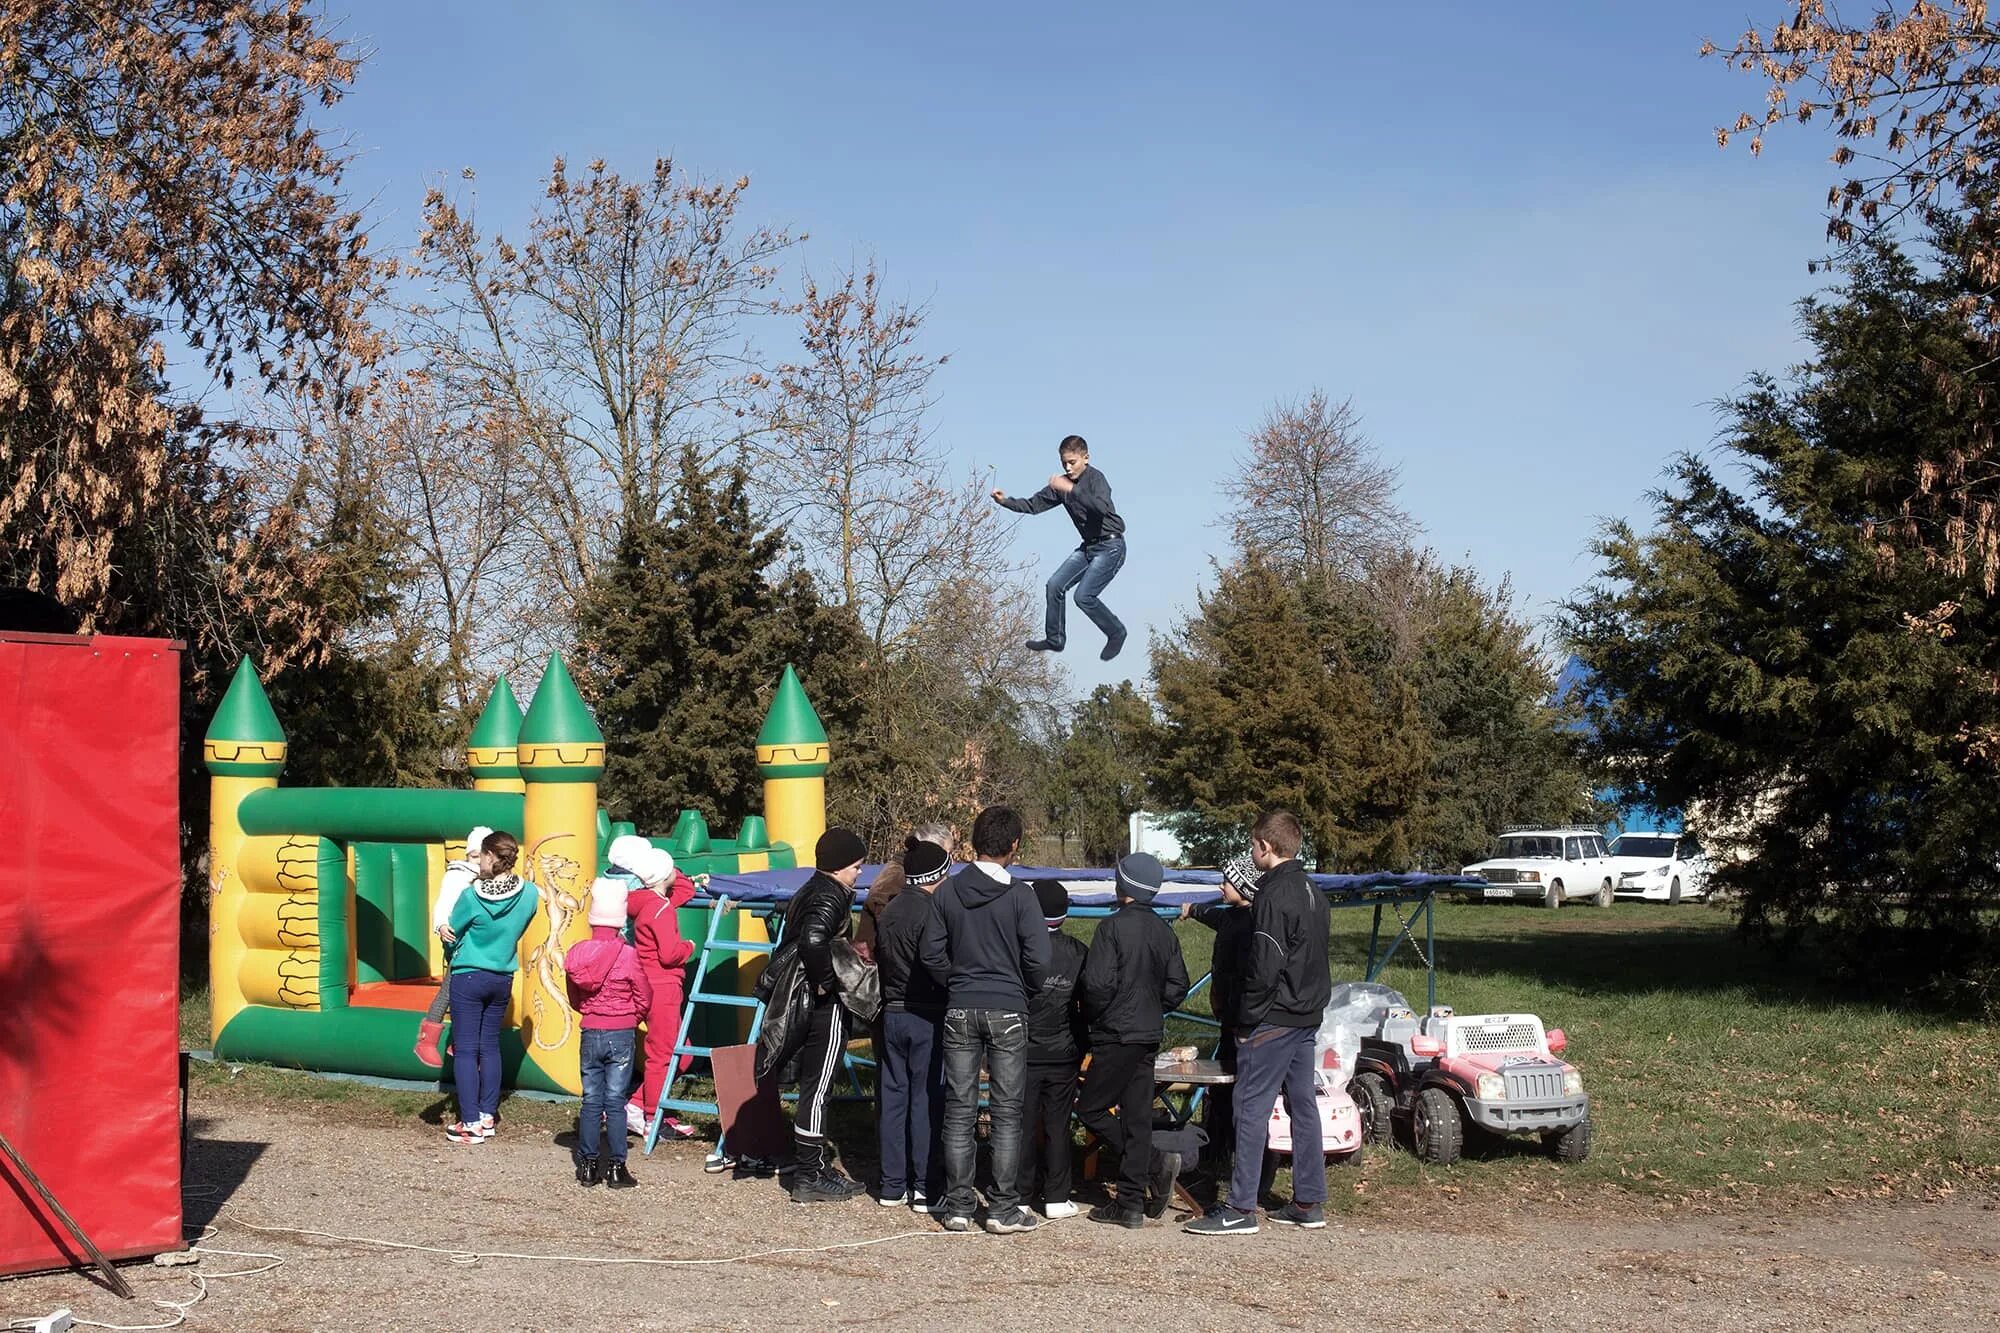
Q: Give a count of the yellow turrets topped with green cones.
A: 4